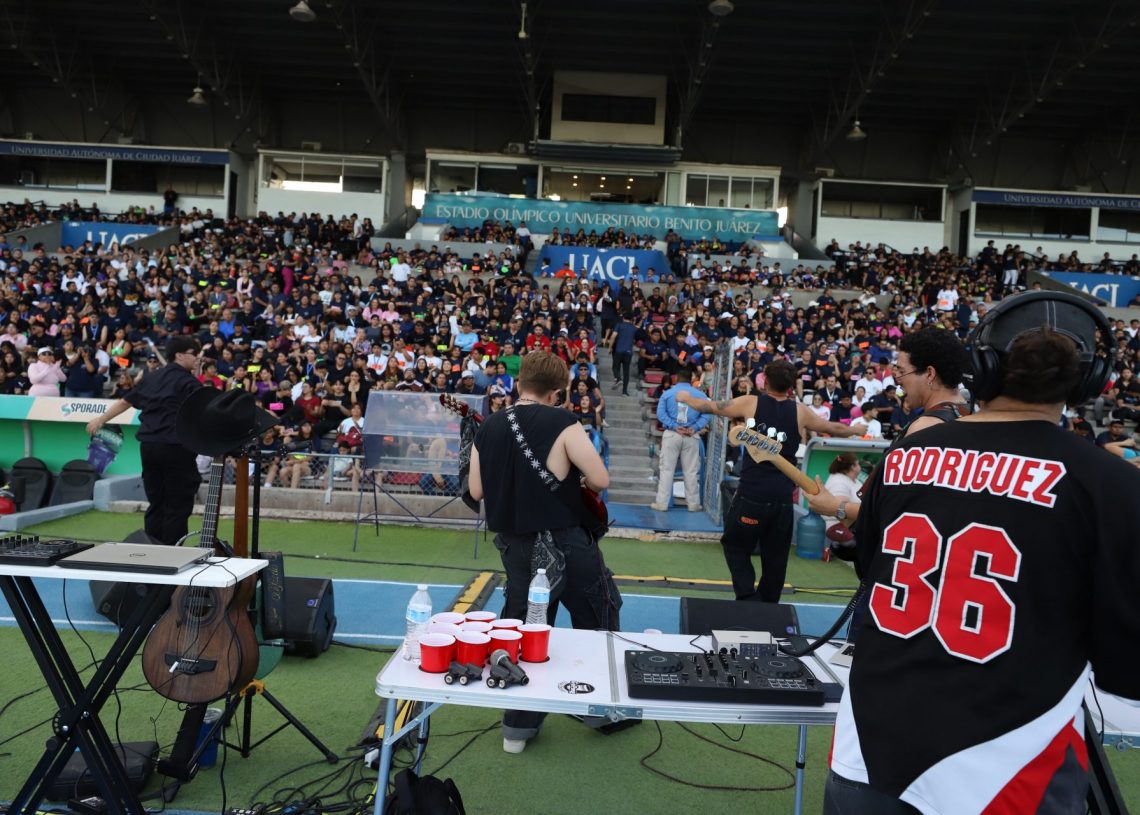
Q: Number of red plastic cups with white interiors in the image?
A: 9